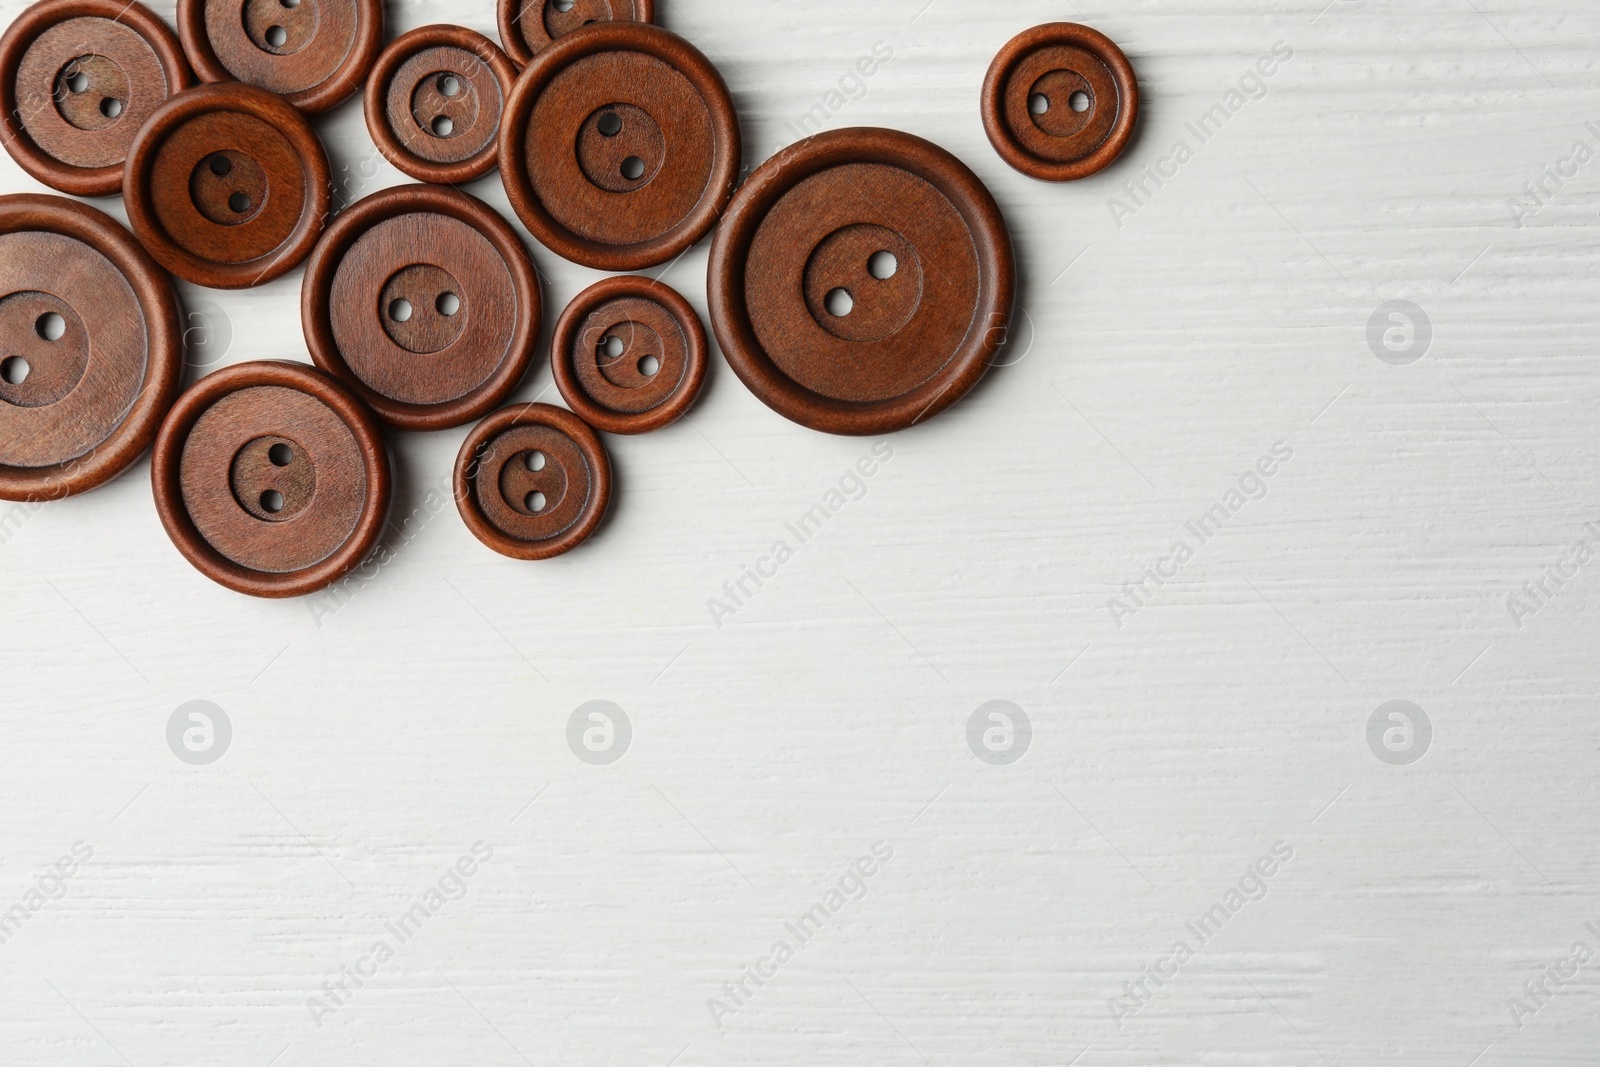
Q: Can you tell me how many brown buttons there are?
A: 13